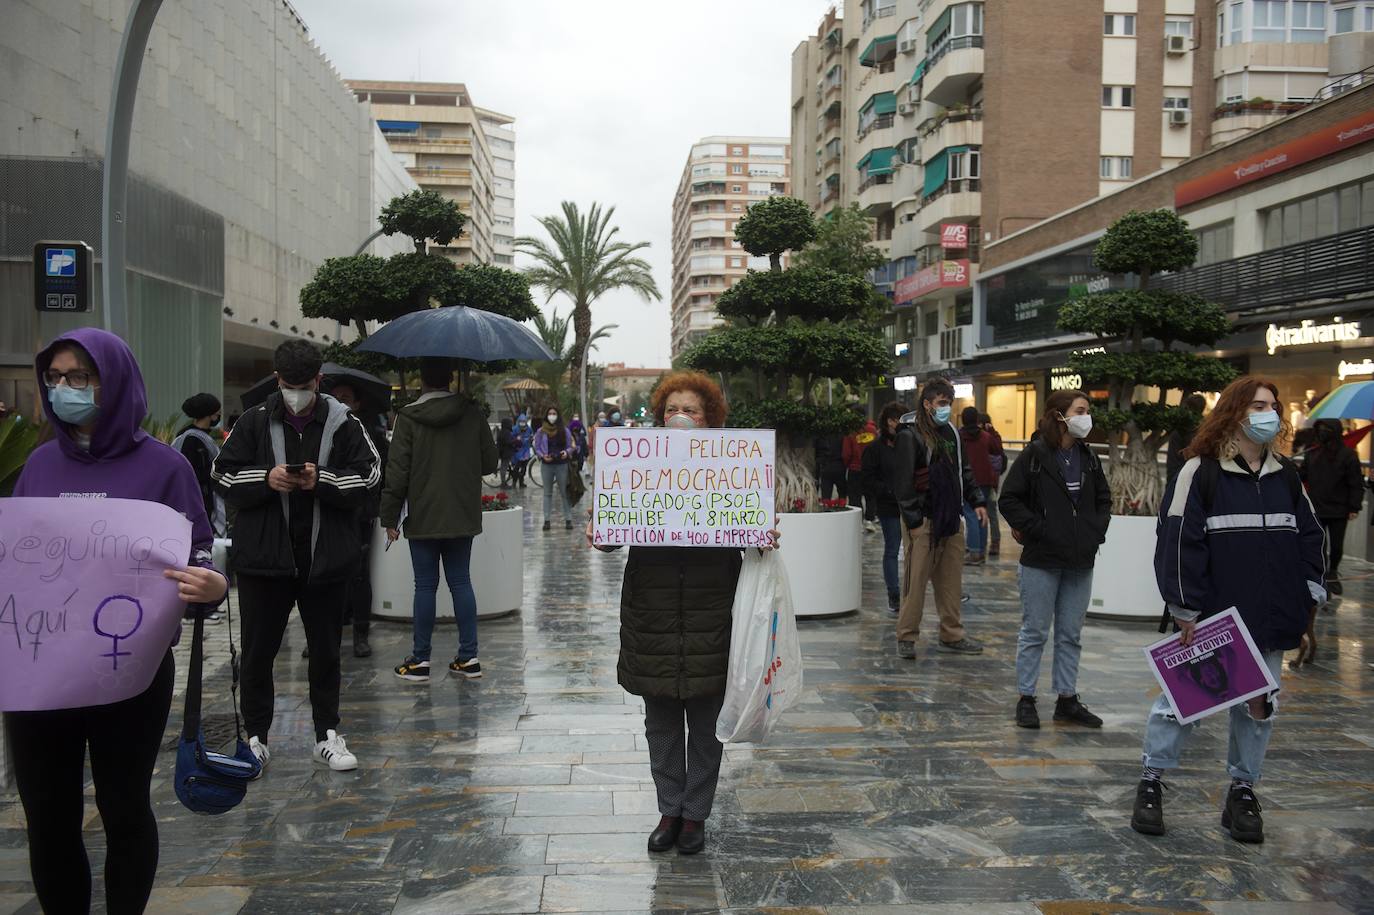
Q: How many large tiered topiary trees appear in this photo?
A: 3